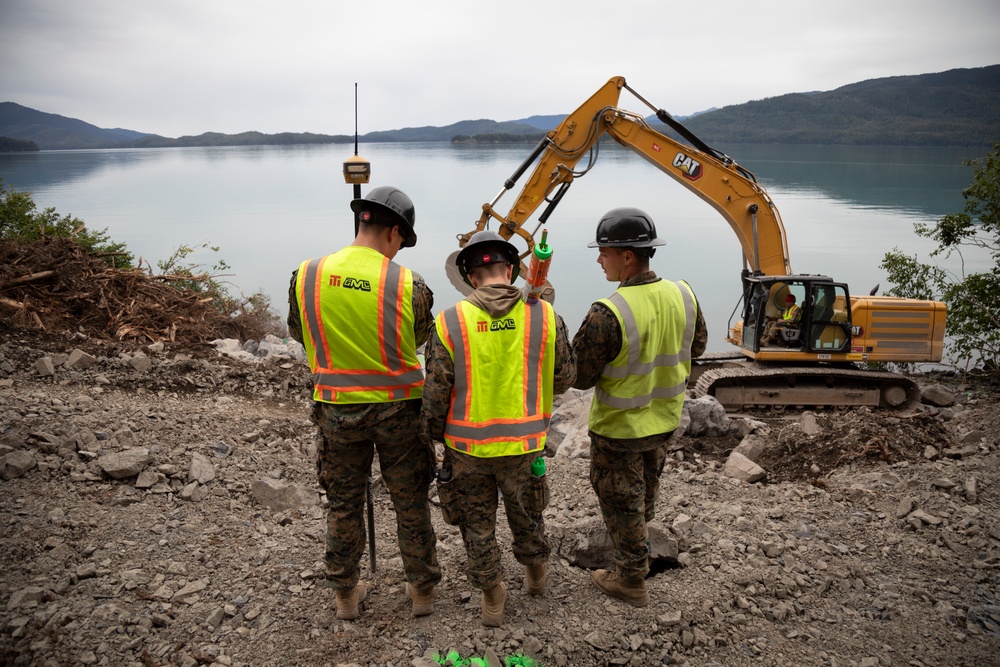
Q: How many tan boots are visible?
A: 5